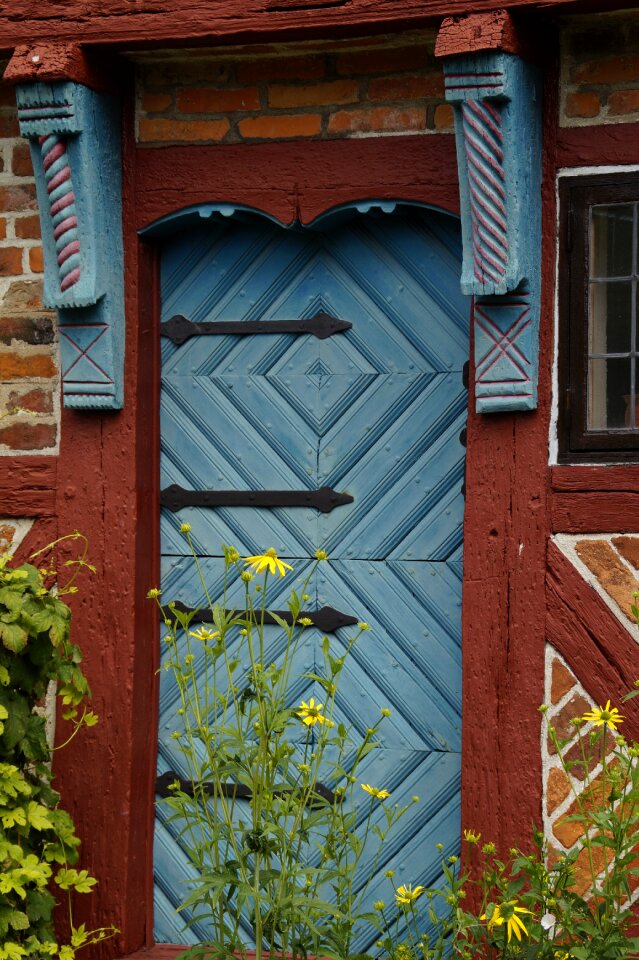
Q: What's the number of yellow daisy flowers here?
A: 7